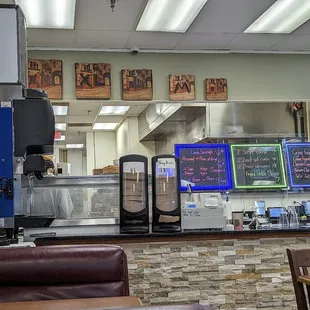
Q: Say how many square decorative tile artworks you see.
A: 5